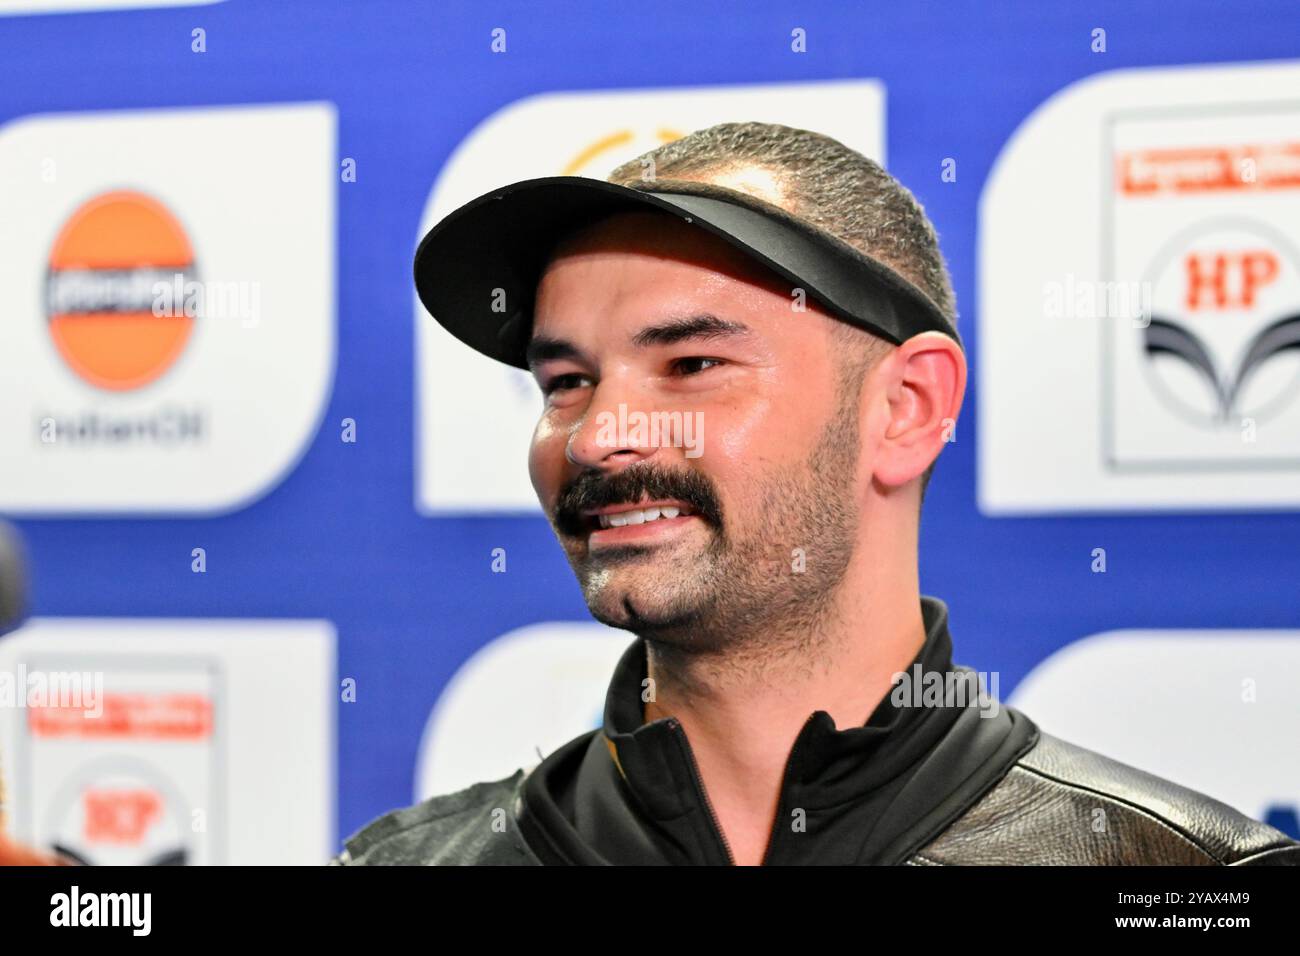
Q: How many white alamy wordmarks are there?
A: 6